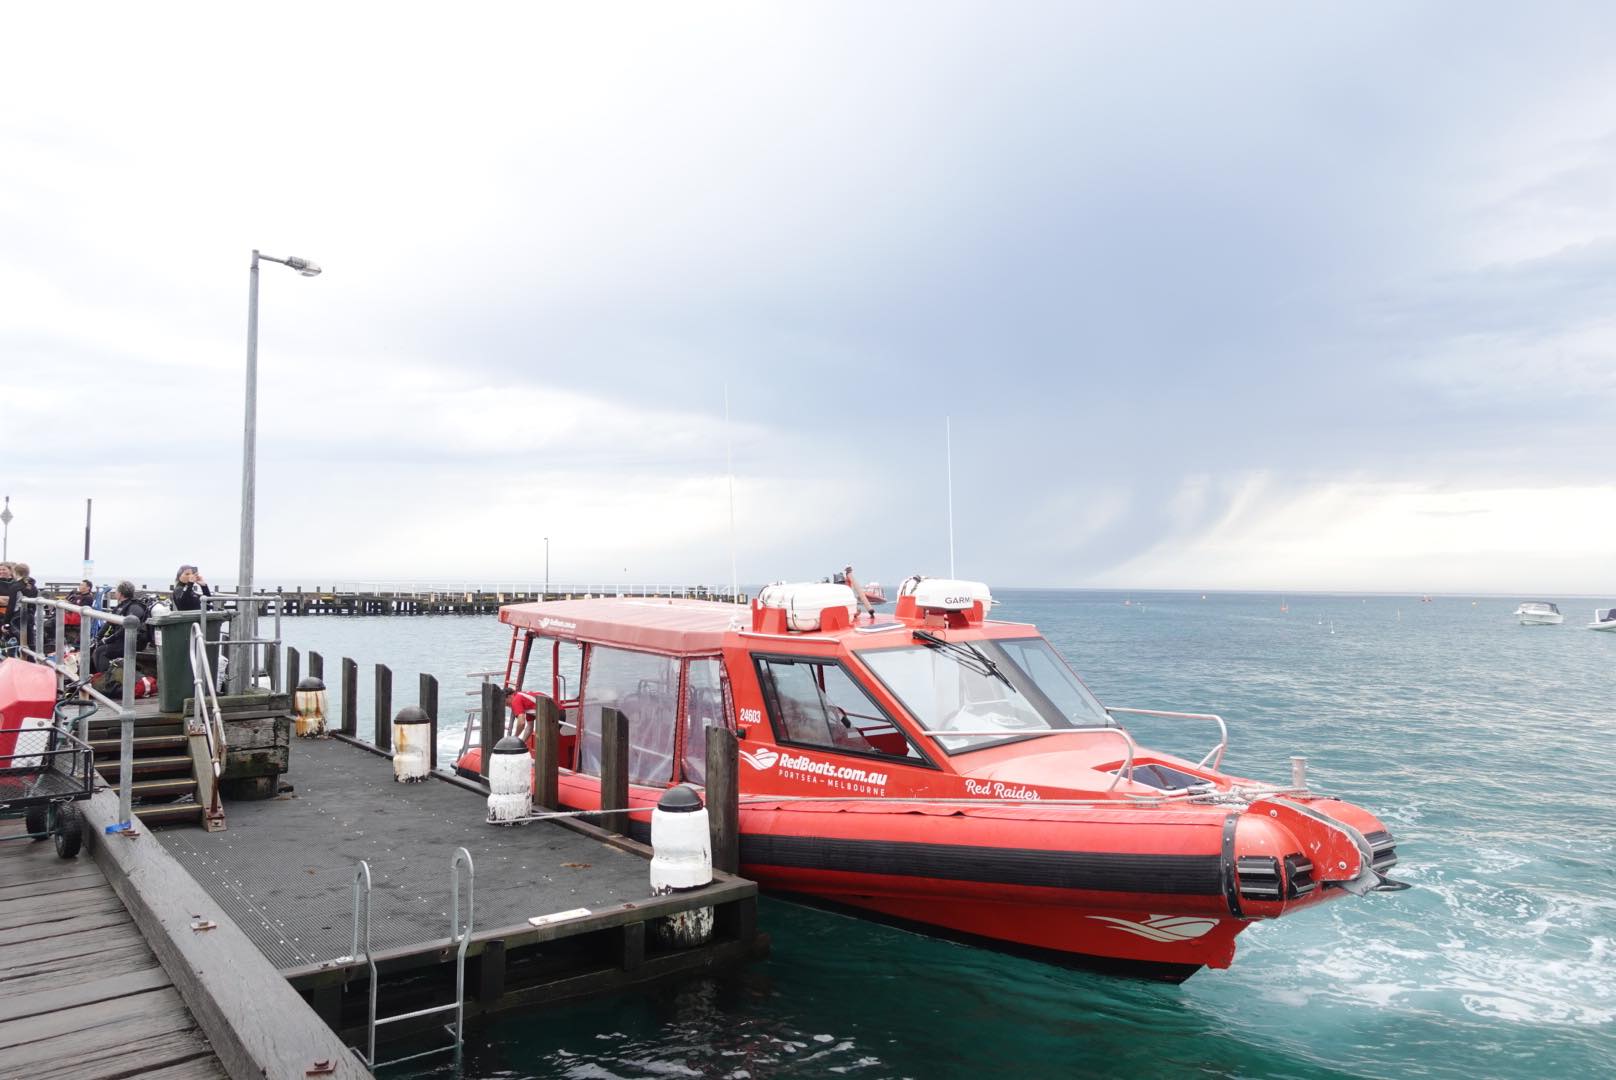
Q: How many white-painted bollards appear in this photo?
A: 4